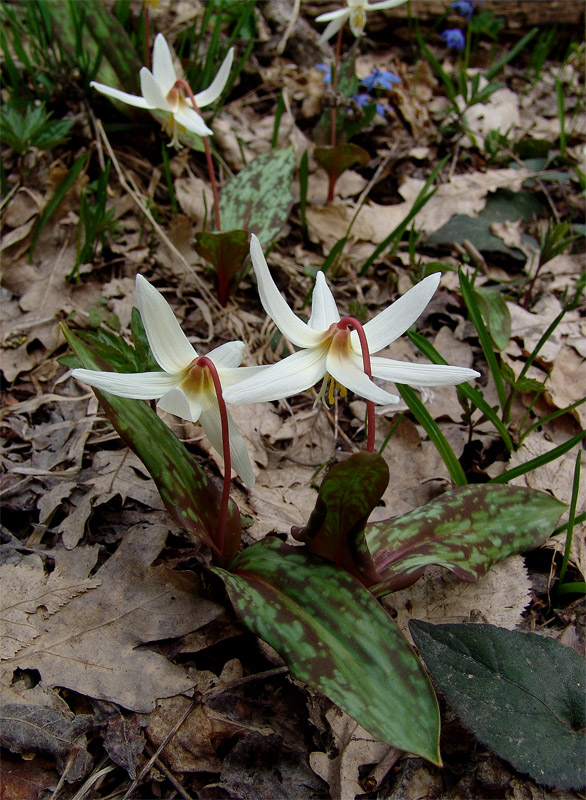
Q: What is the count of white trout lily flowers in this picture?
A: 4